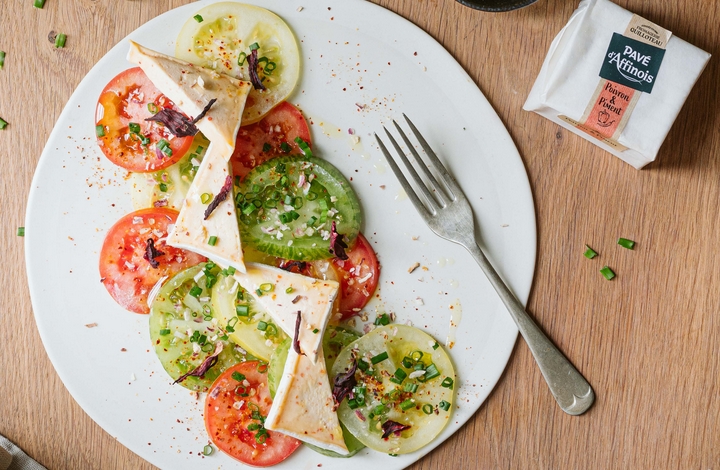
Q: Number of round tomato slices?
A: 12